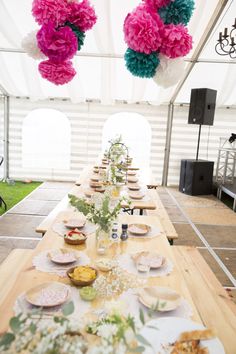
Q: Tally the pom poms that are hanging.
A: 12